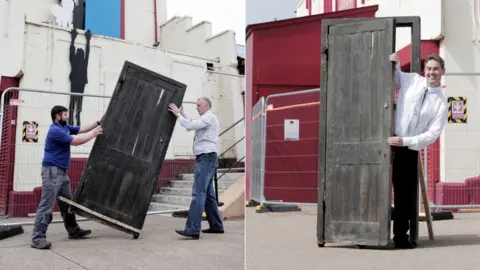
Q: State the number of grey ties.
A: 1